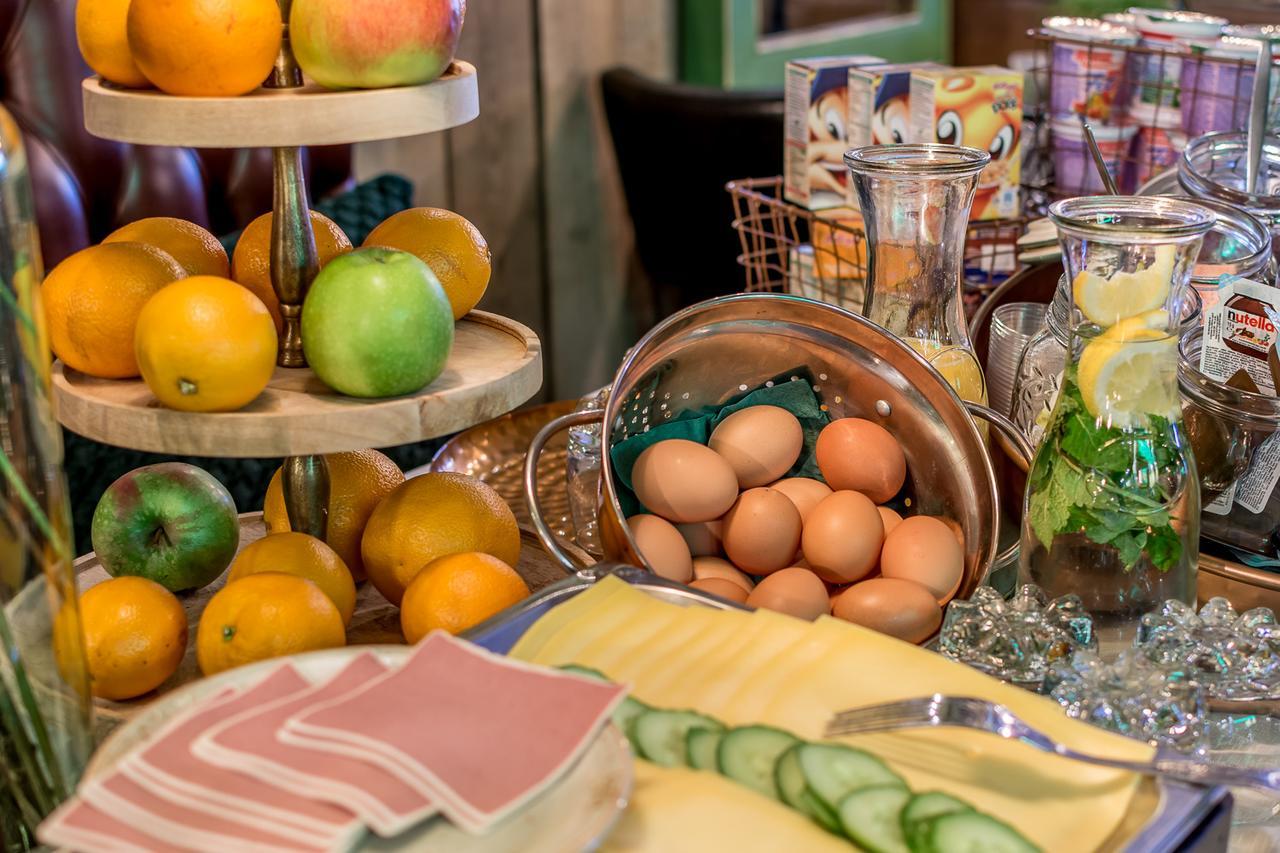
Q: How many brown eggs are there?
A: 14